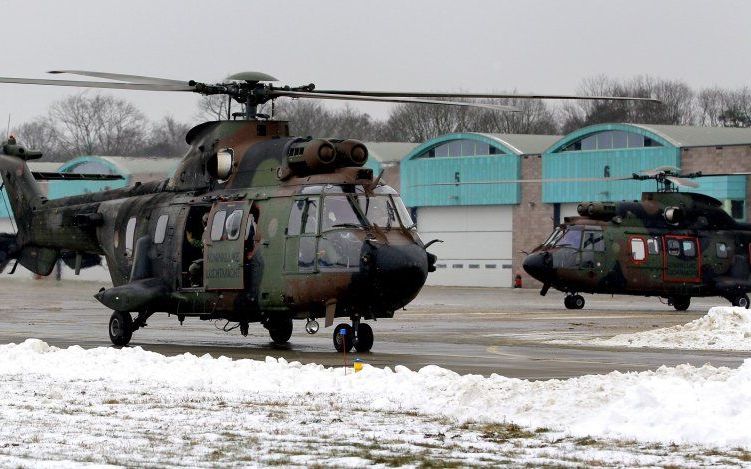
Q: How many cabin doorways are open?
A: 1